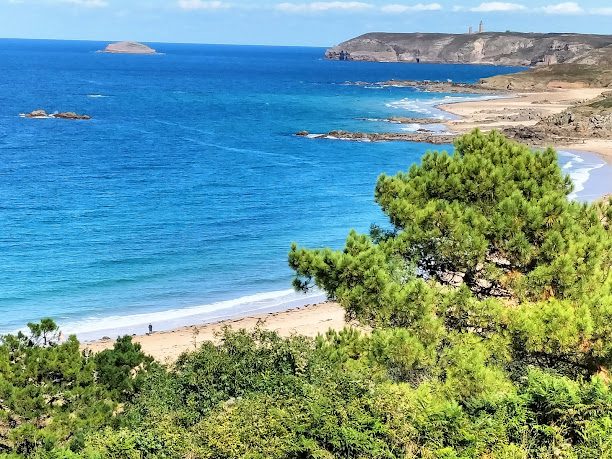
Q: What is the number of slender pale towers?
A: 2